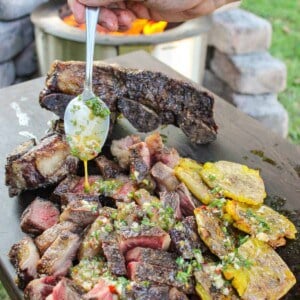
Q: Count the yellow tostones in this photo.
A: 6